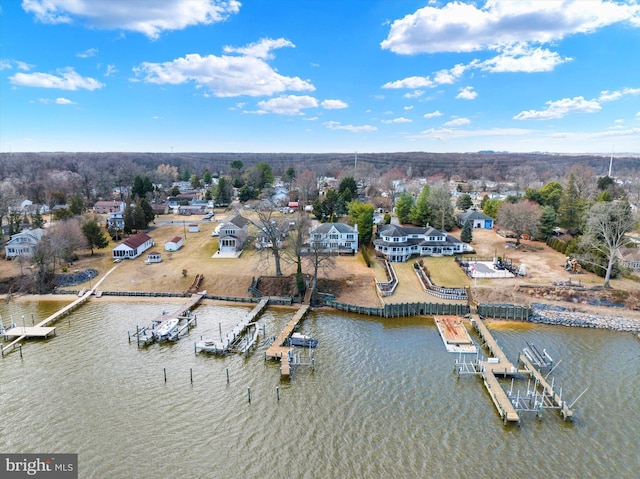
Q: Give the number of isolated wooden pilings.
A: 5